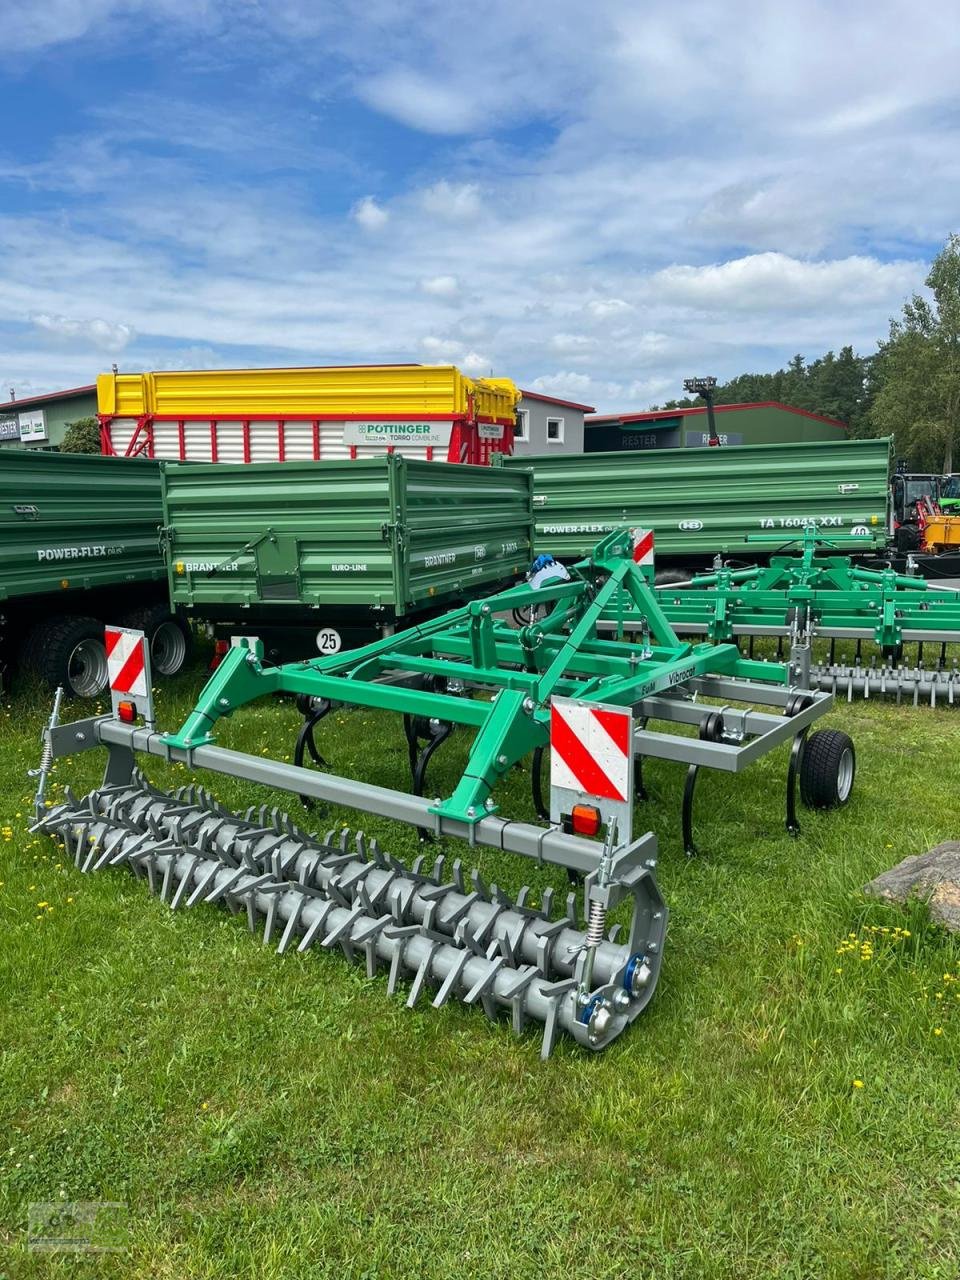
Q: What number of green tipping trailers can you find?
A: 3